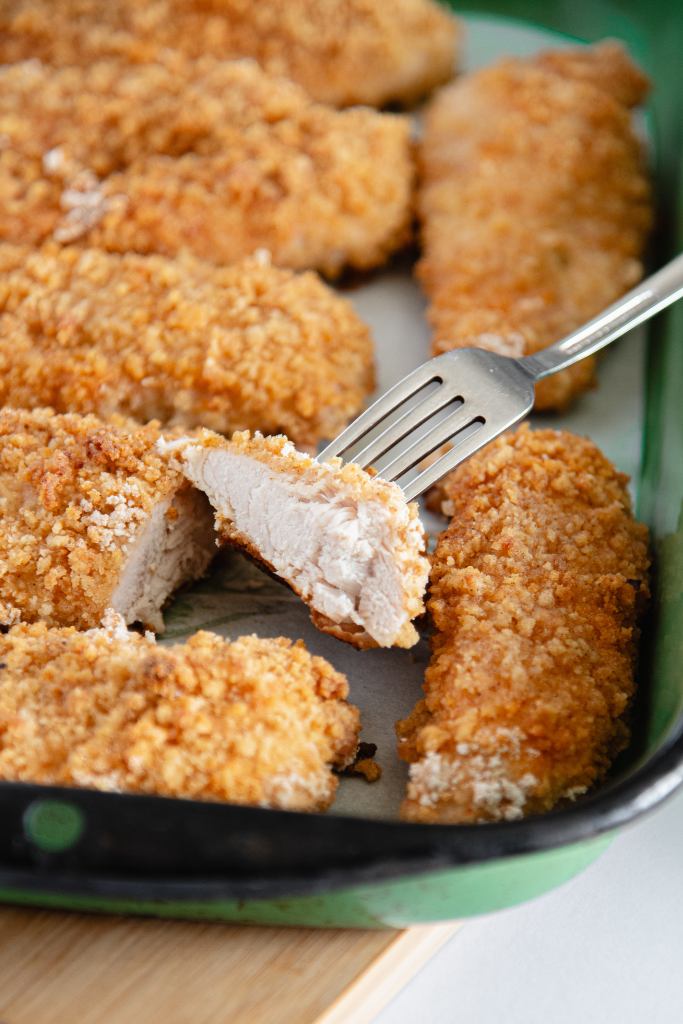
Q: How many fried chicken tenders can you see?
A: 7